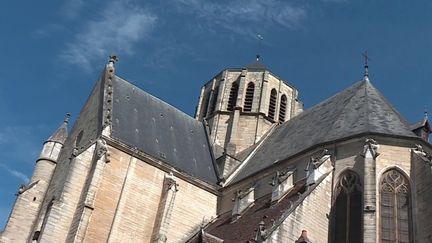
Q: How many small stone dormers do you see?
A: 3